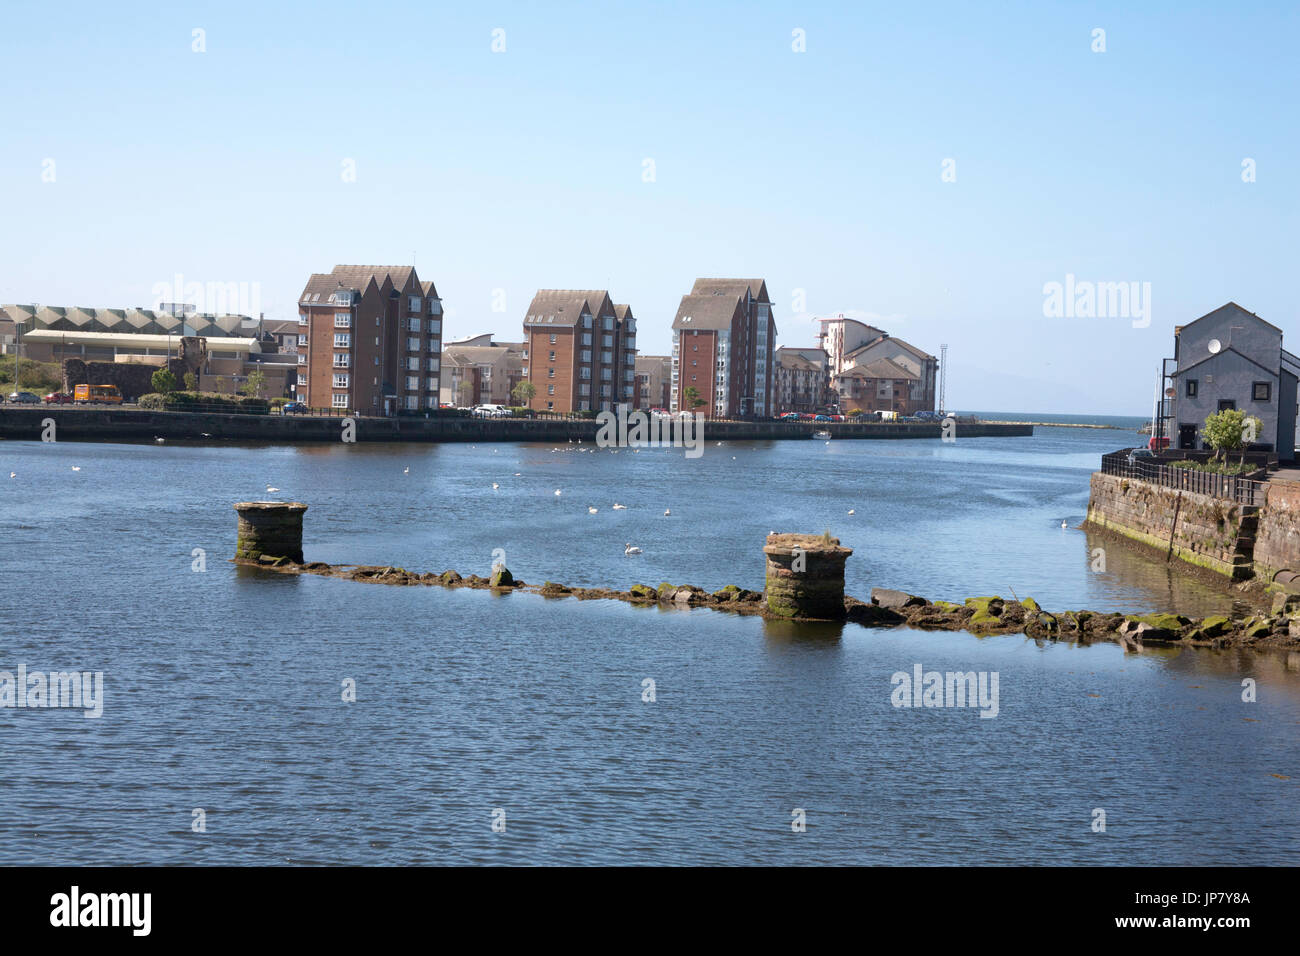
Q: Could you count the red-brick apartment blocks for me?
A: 3